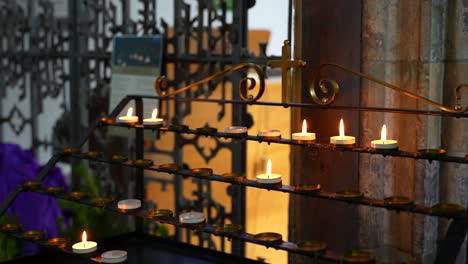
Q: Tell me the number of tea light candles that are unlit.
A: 5